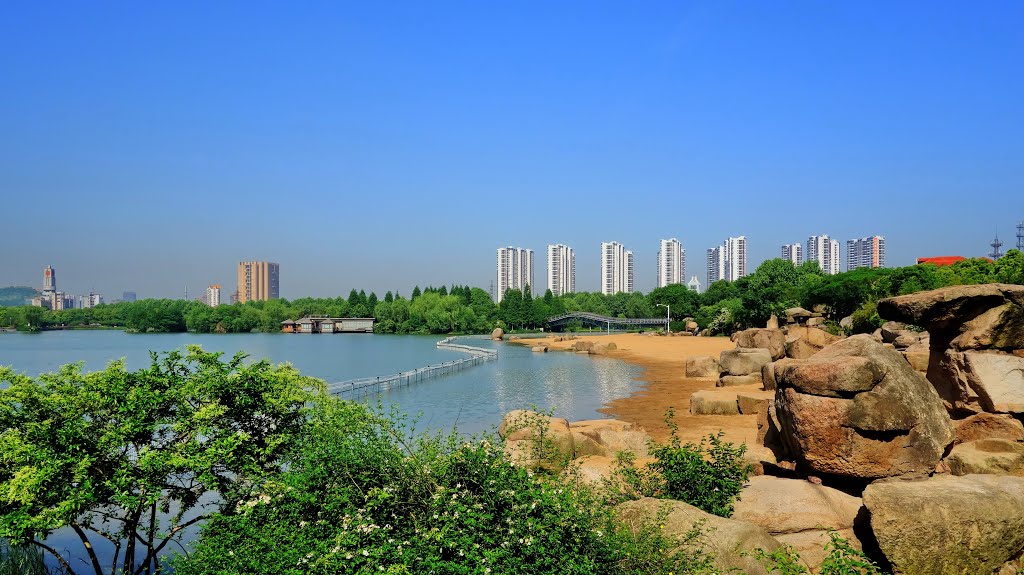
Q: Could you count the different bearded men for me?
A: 0